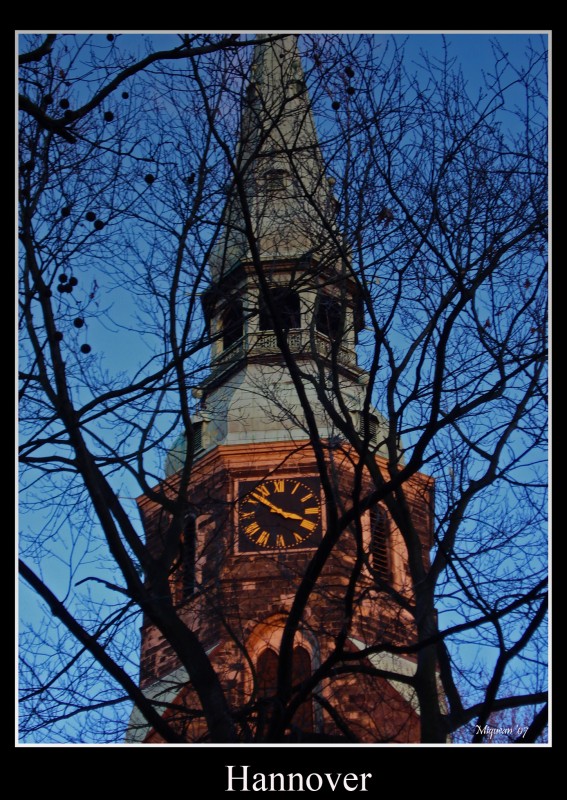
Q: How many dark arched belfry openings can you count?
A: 3